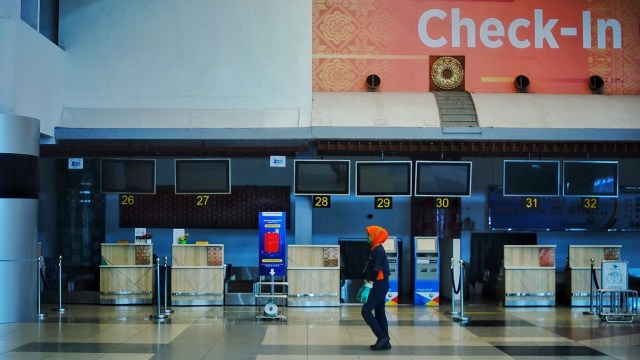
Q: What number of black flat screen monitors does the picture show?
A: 7